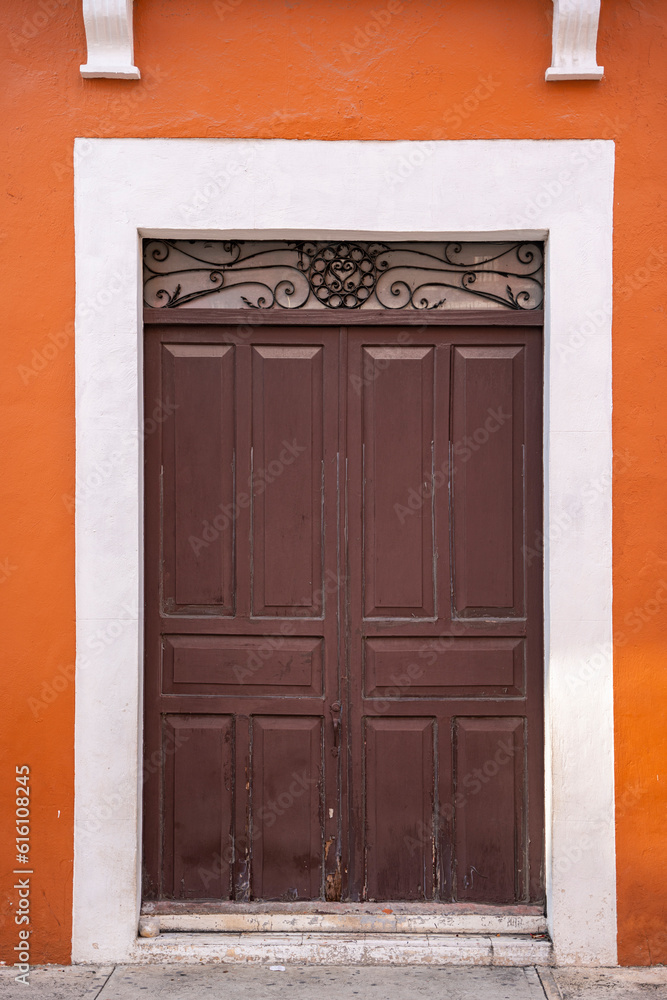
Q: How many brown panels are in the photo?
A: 10